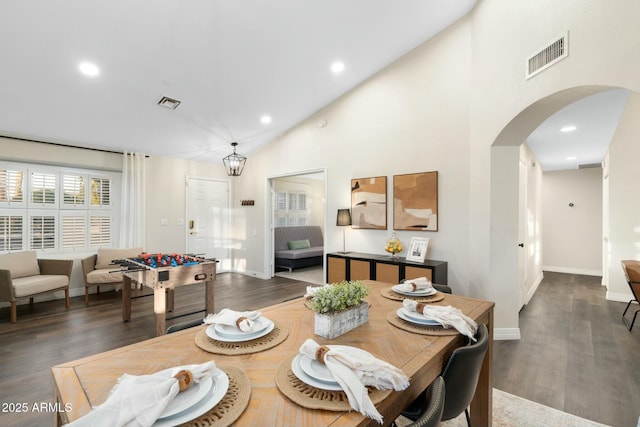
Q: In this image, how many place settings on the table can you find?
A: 6